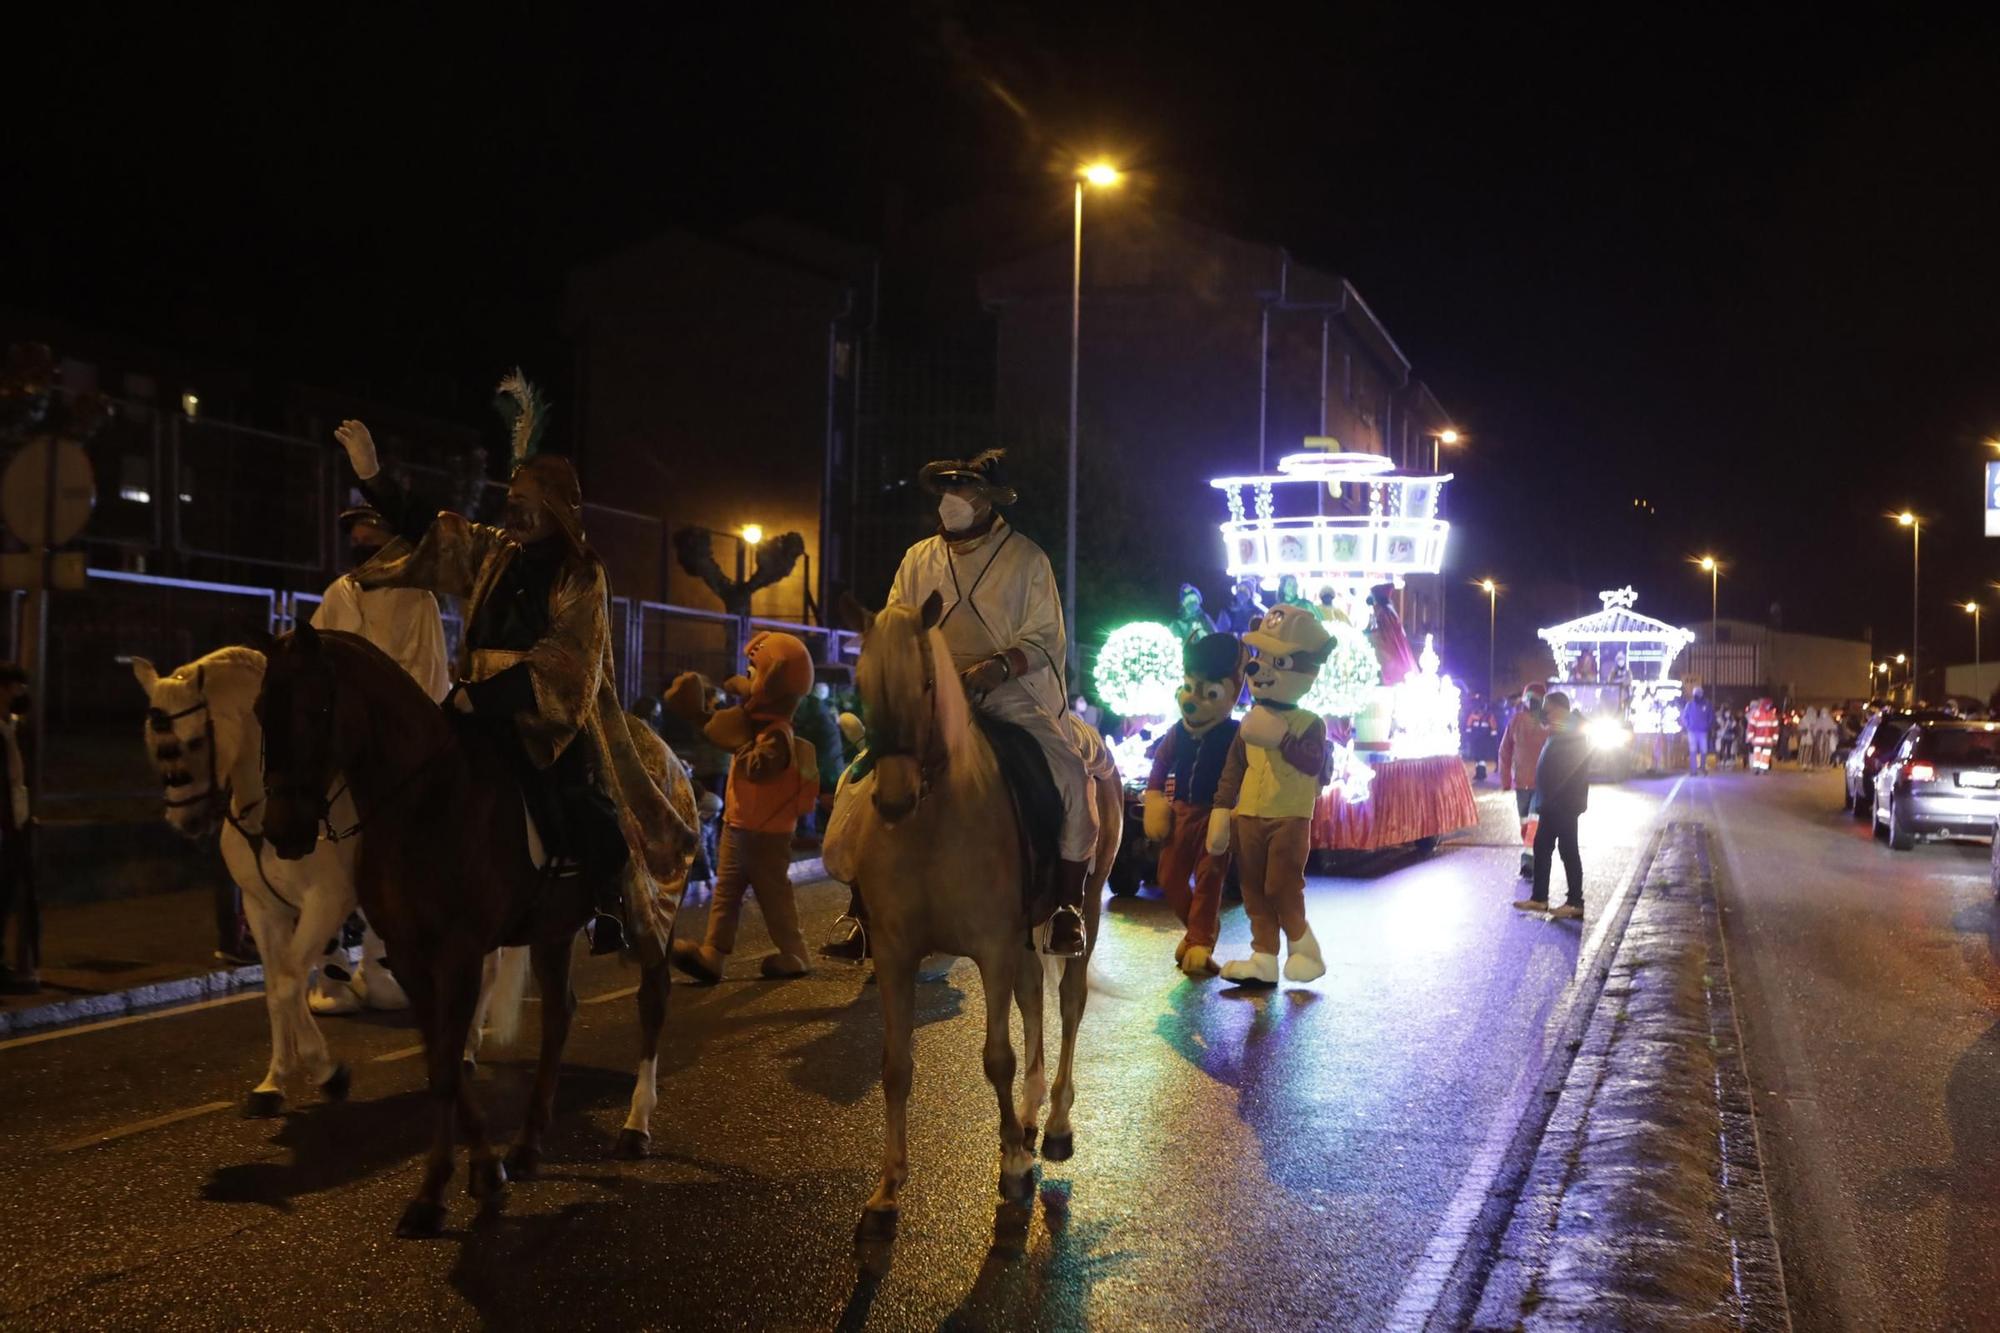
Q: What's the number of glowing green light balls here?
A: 2